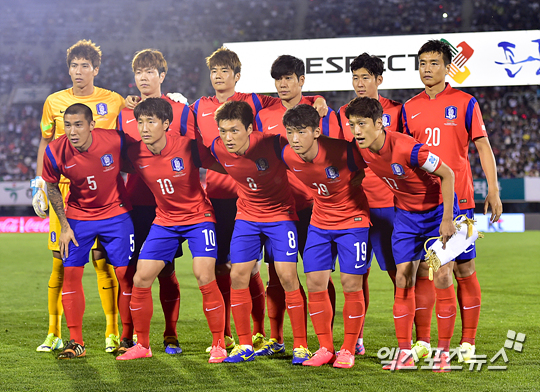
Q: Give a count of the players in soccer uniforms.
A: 11